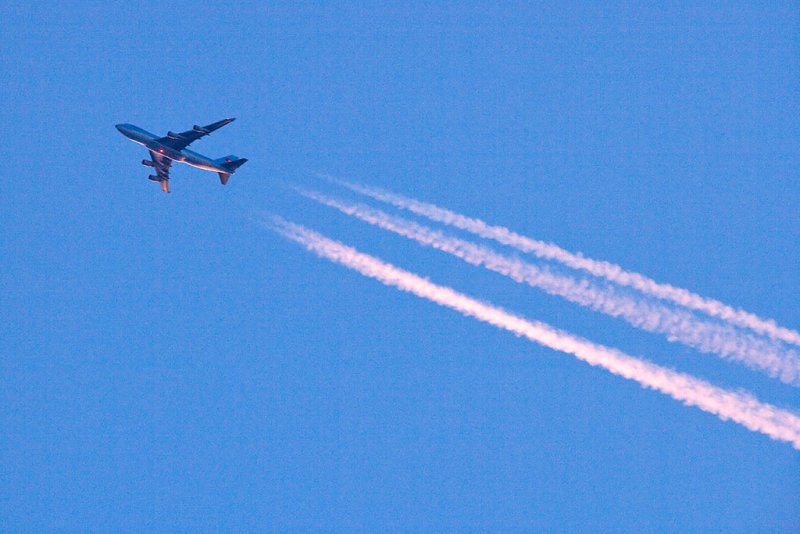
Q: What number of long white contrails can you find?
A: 3